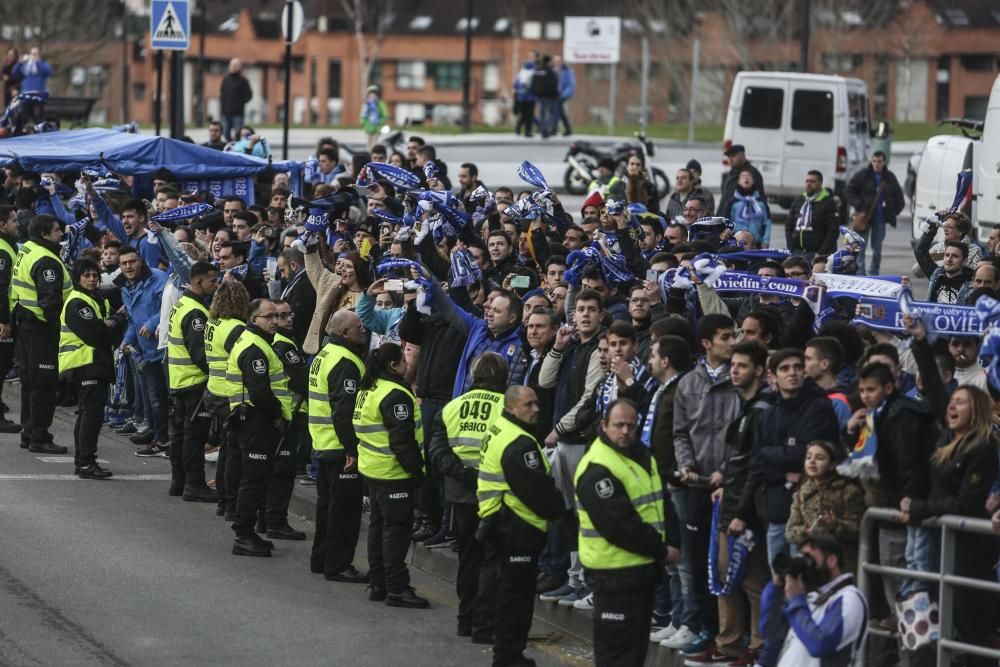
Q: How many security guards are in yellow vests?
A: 12